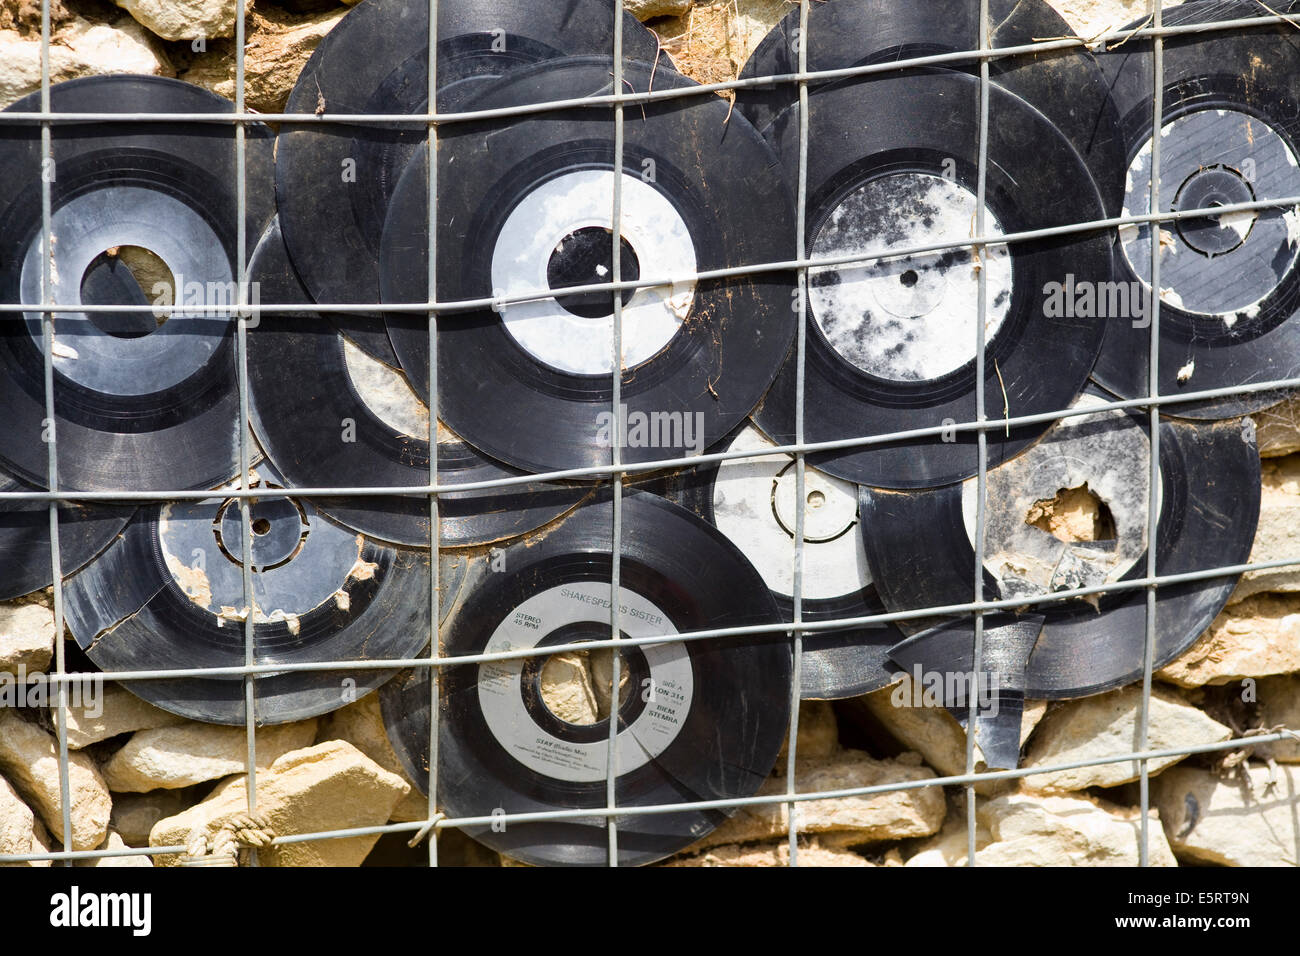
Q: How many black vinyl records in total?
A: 12